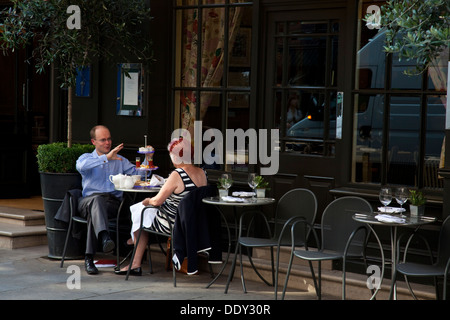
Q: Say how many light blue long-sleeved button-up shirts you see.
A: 1